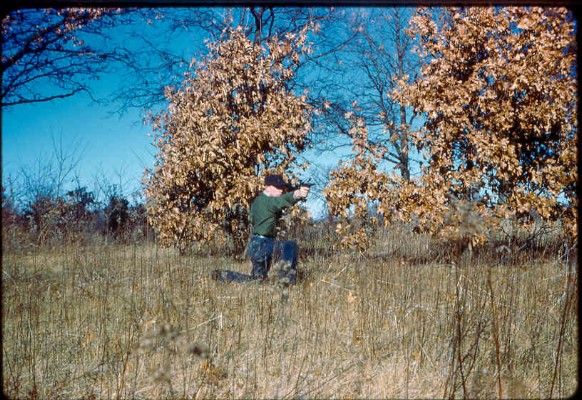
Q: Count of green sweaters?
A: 1